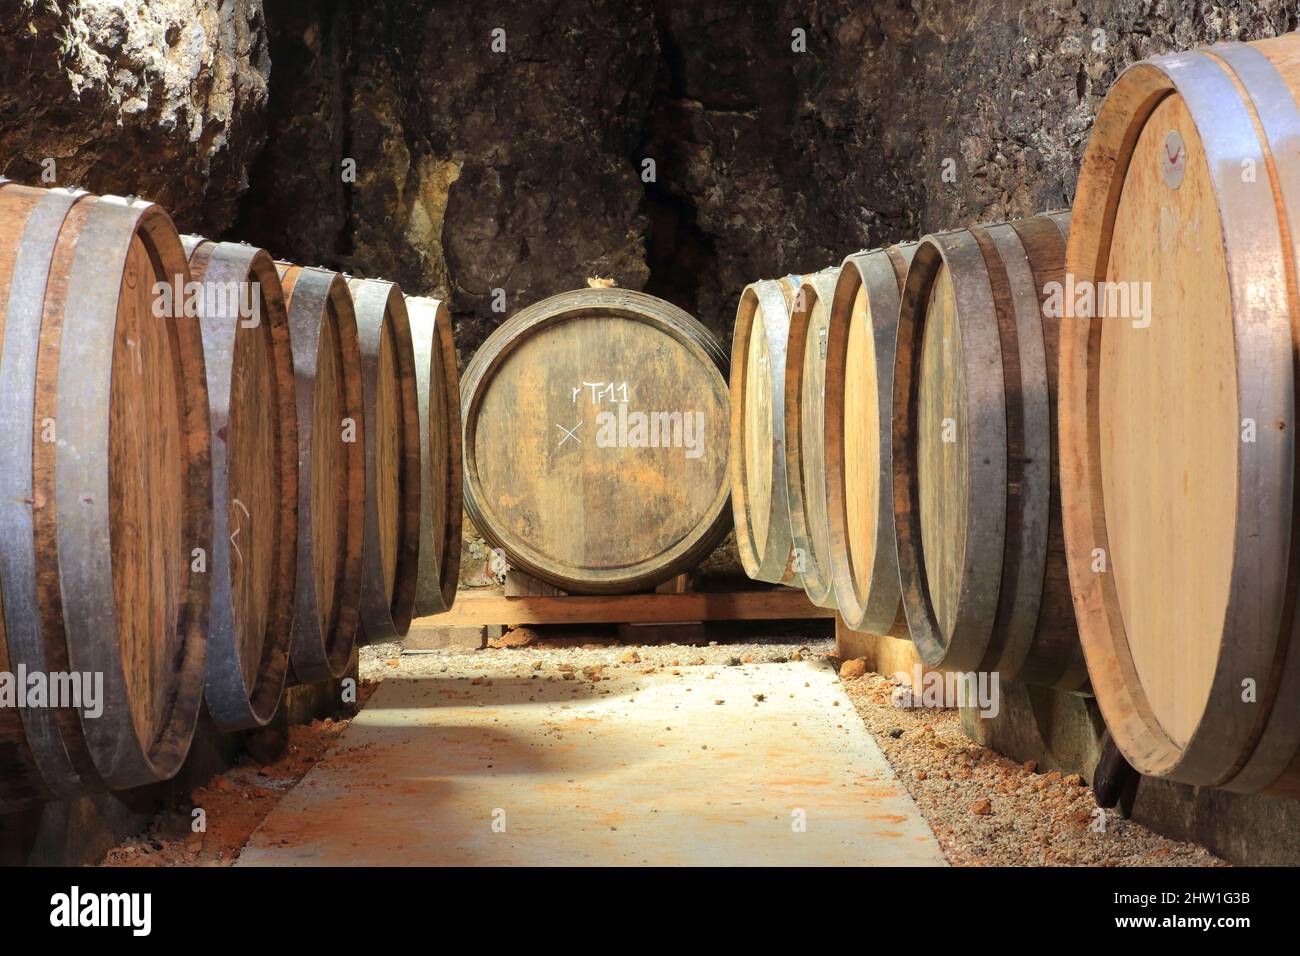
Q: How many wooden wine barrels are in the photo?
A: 11